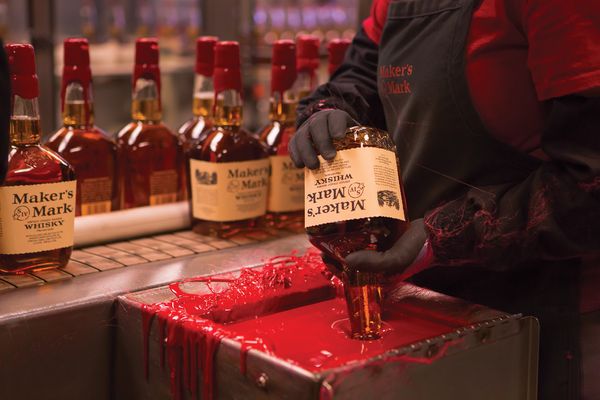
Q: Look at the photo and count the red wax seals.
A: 8